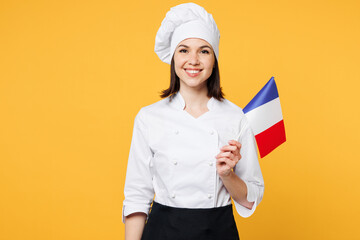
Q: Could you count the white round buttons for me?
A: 6